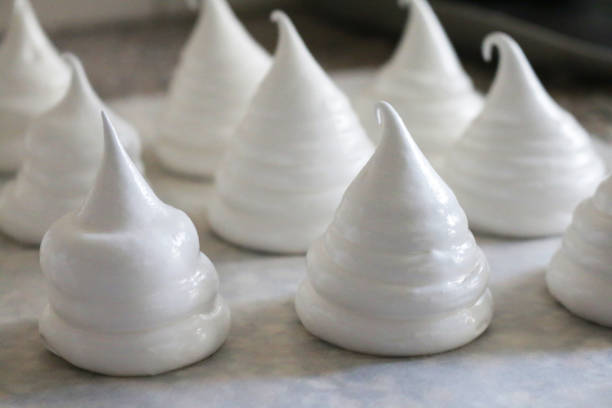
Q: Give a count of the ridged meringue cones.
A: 9